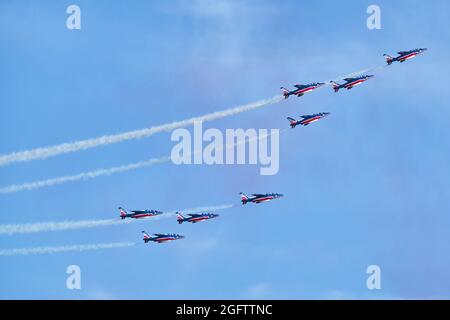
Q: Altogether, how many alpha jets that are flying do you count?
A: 8